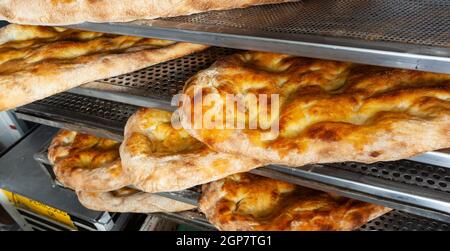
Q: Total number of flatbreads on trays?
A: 7